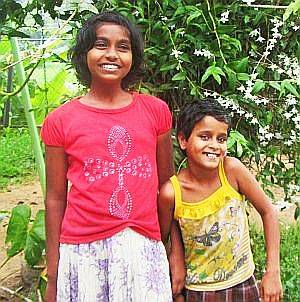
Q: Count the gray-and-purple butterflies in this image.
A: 1